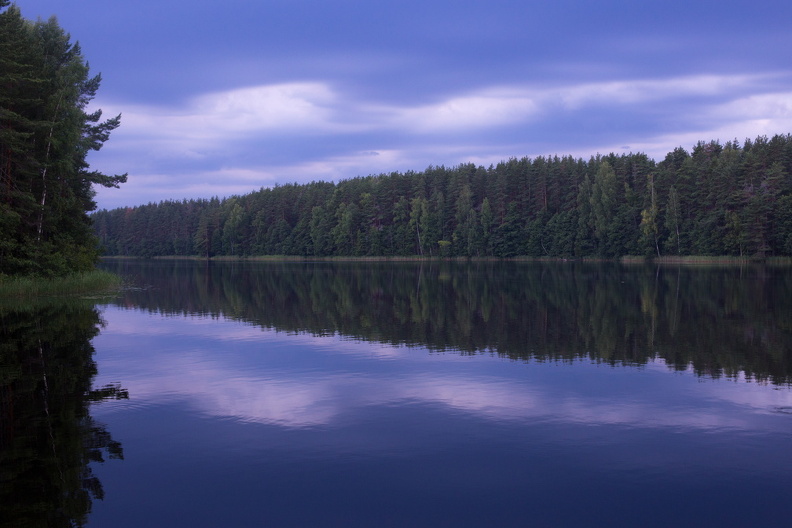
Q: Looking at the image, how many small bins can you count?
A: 0